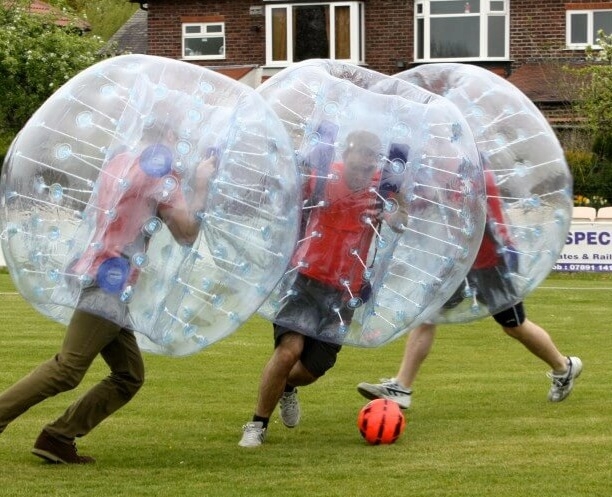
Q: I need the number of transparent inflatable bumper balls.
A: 3